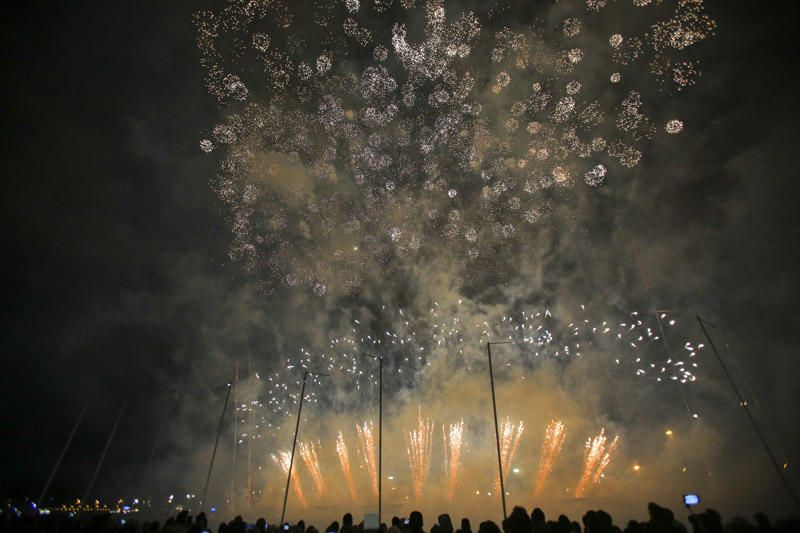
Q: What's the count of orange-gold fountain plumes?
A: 9